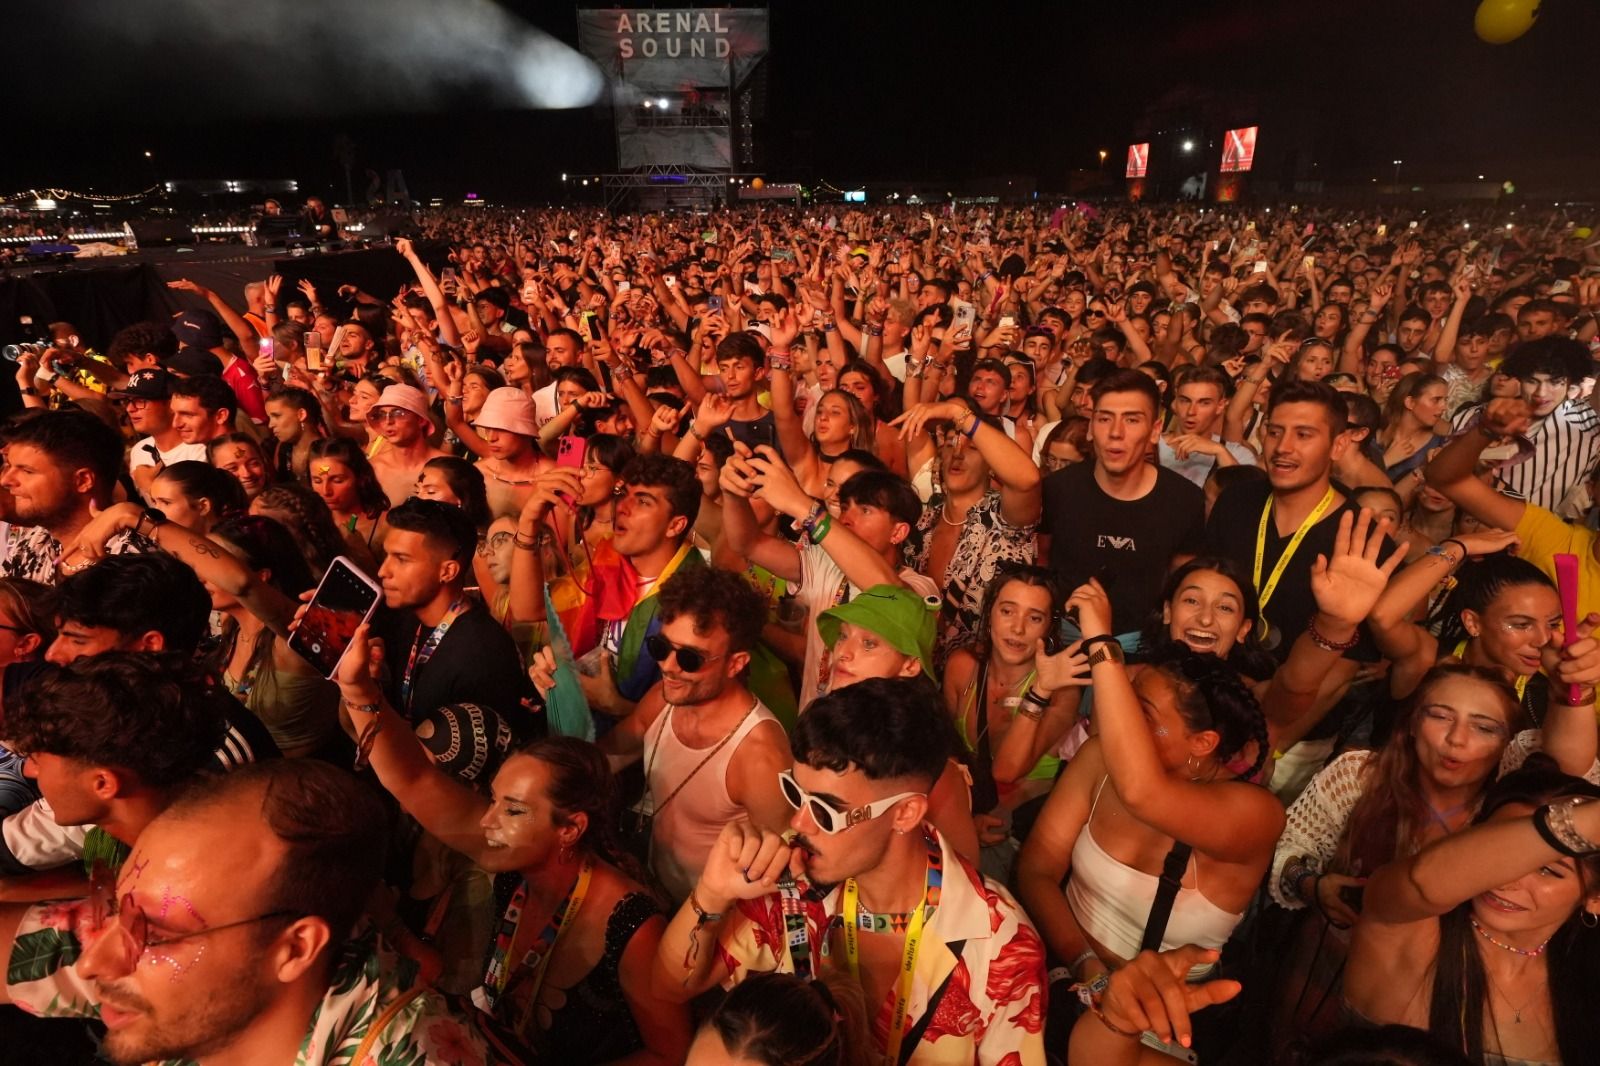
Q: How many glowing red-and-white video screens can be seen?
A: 2